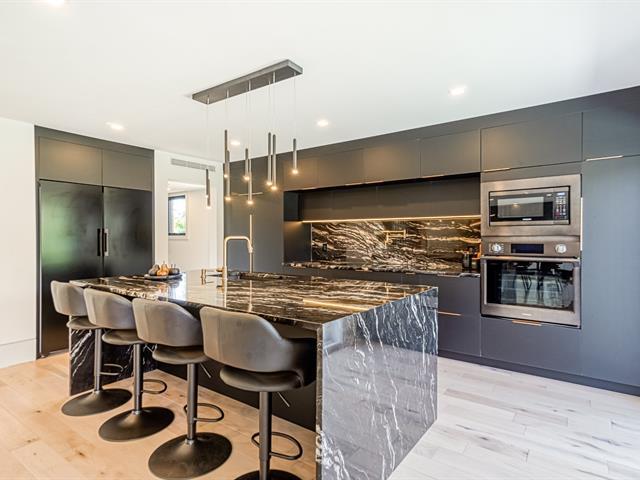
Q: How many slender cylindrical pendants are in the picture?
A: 9